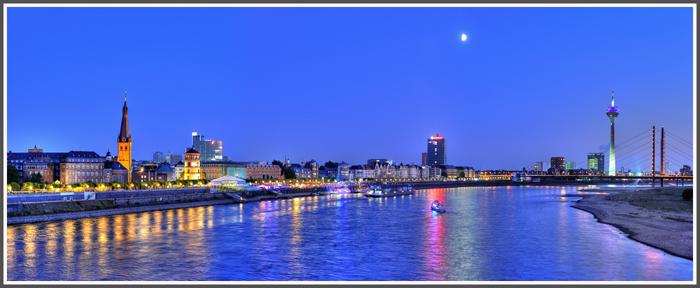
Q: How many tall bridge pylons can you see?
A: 2